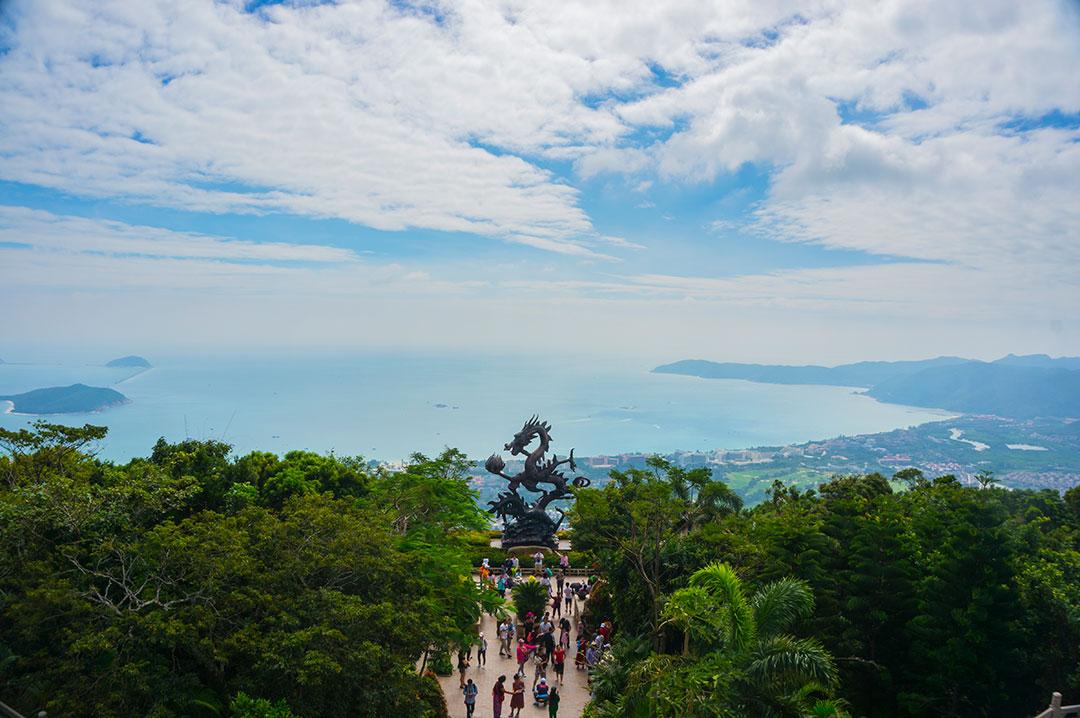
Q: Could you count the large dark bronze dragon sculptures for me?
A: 1